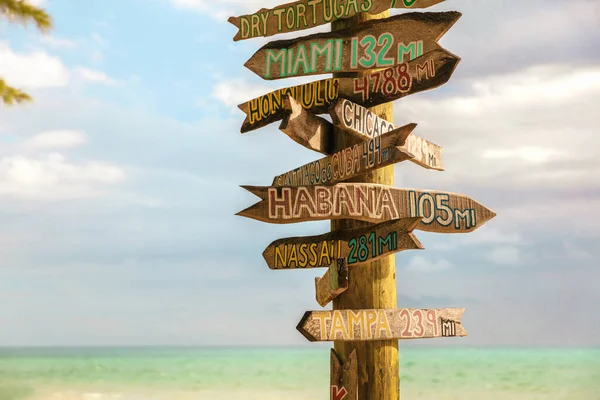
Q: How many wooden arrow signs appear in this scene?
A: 11